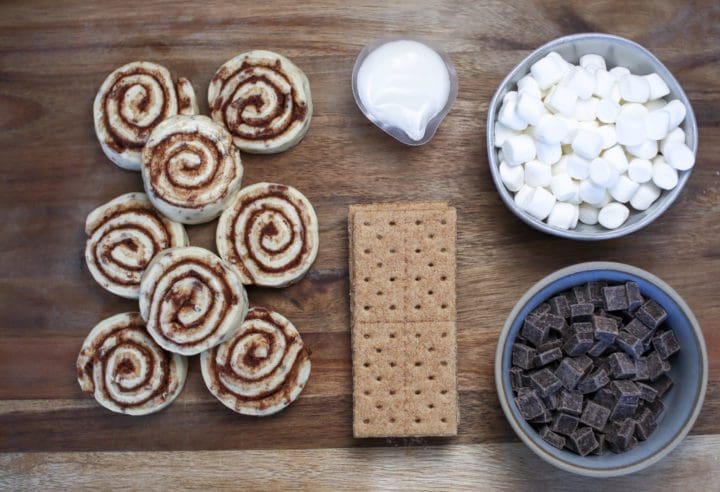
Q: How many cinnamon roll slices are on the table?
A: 8